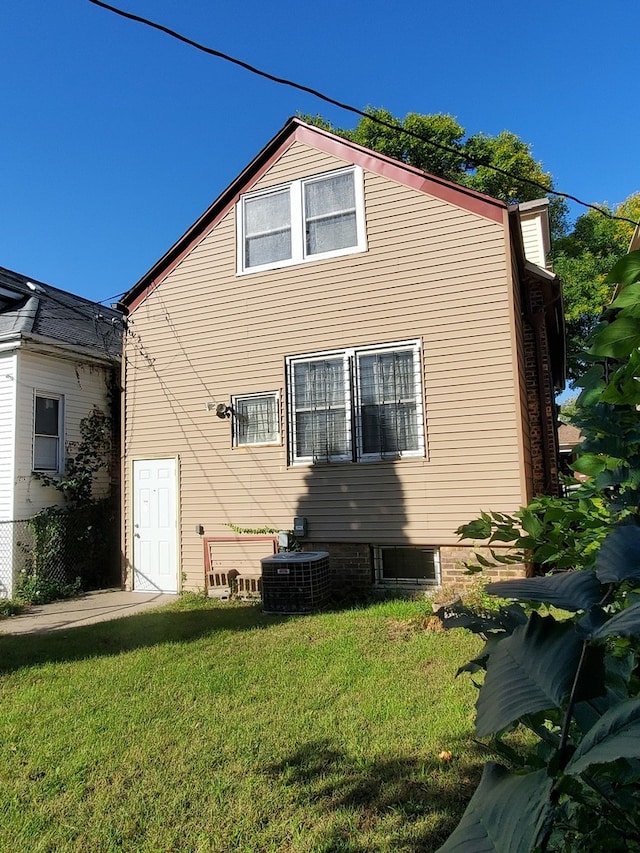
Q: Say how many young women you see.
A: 0